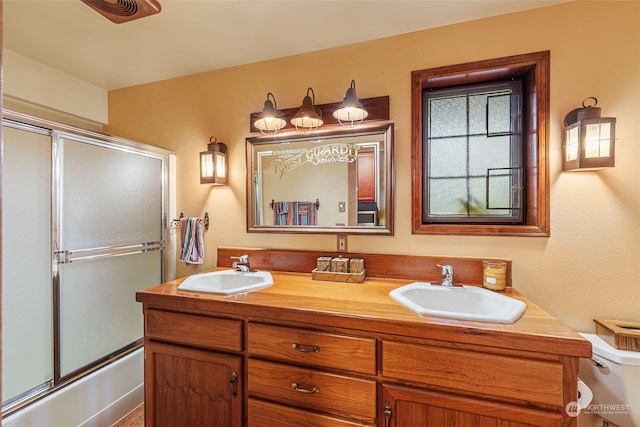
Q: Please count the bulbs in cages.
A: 3